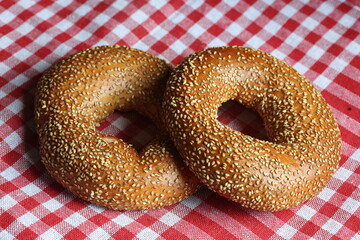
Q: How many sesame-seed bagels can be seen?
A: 2